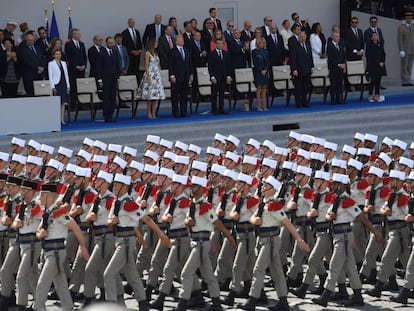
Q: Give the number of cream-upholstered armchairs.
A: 9